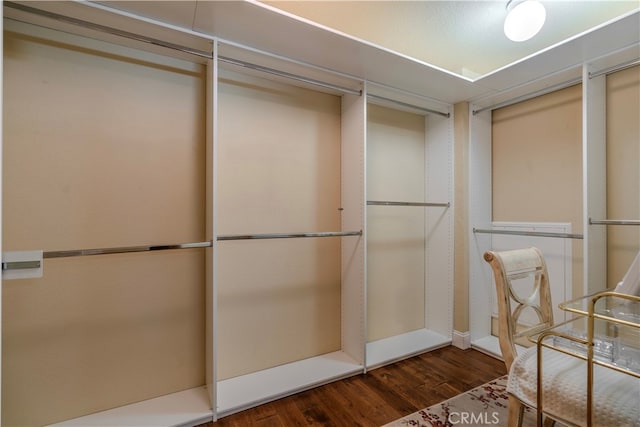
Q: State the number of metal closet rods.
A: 10